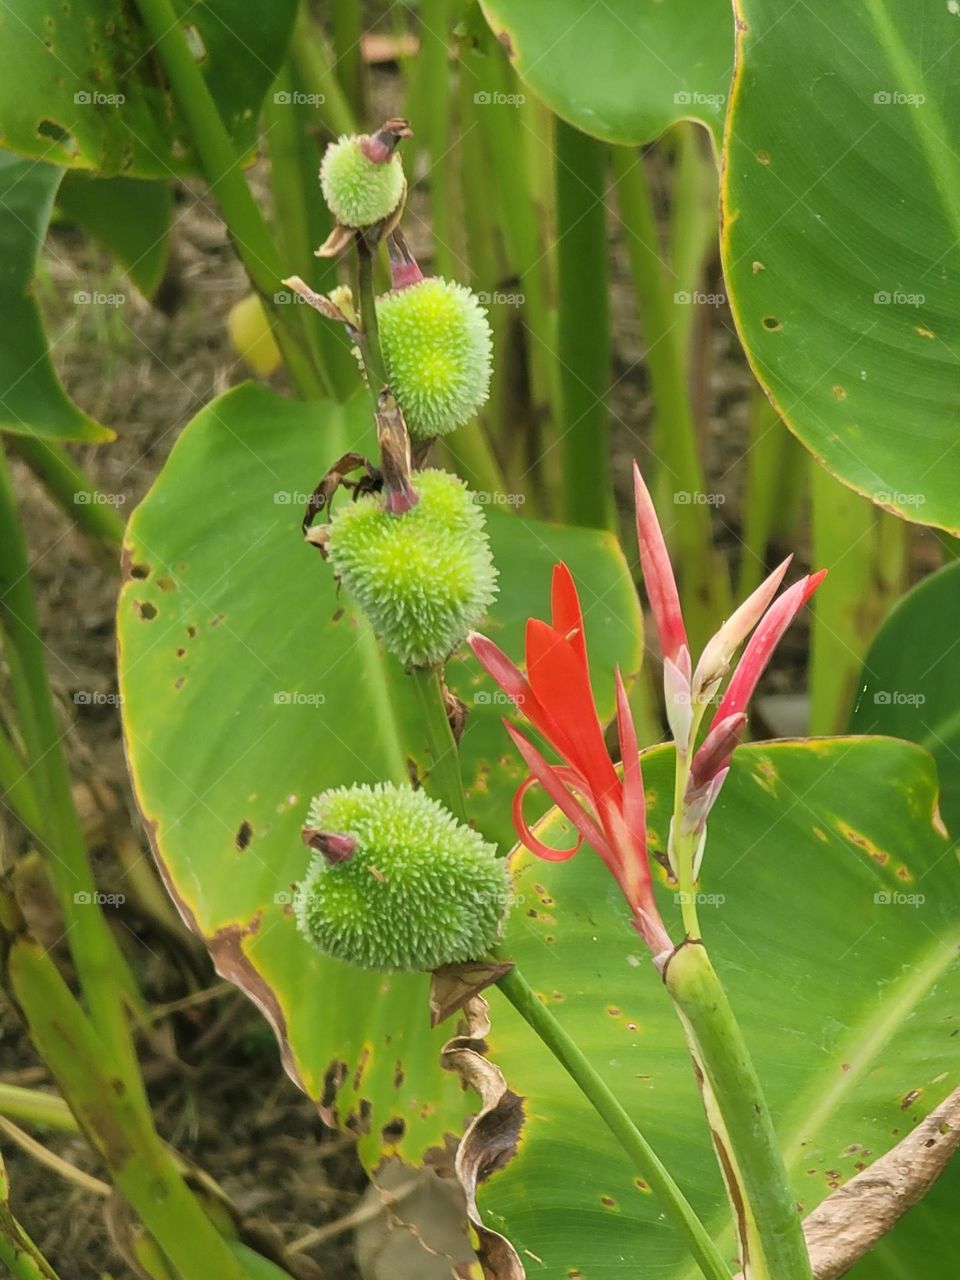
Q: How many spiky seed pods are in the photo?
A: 4